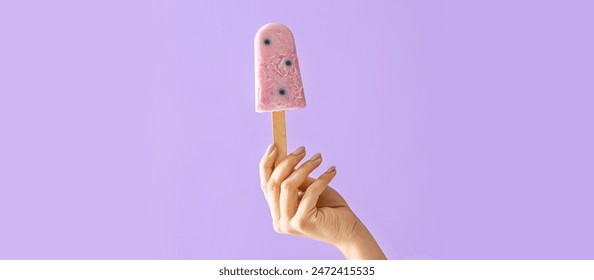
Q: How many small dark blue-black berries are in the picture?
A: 3